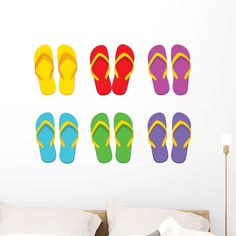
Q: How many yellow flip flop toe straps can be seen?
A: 10